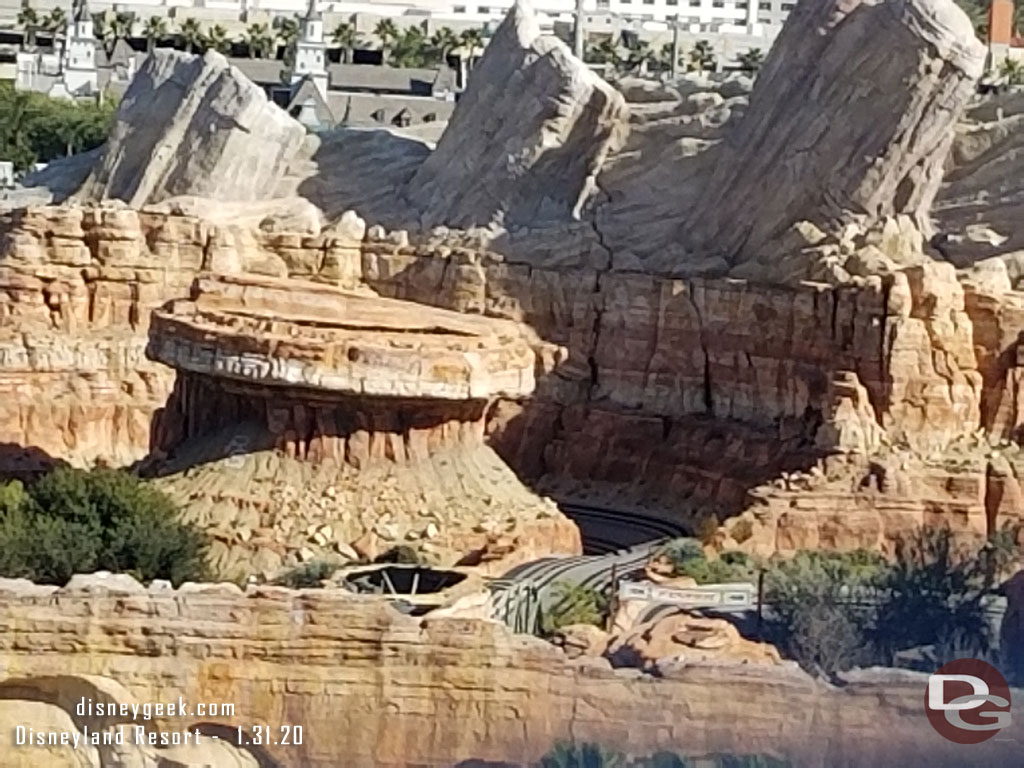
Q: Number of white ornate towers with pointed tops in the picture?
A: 2